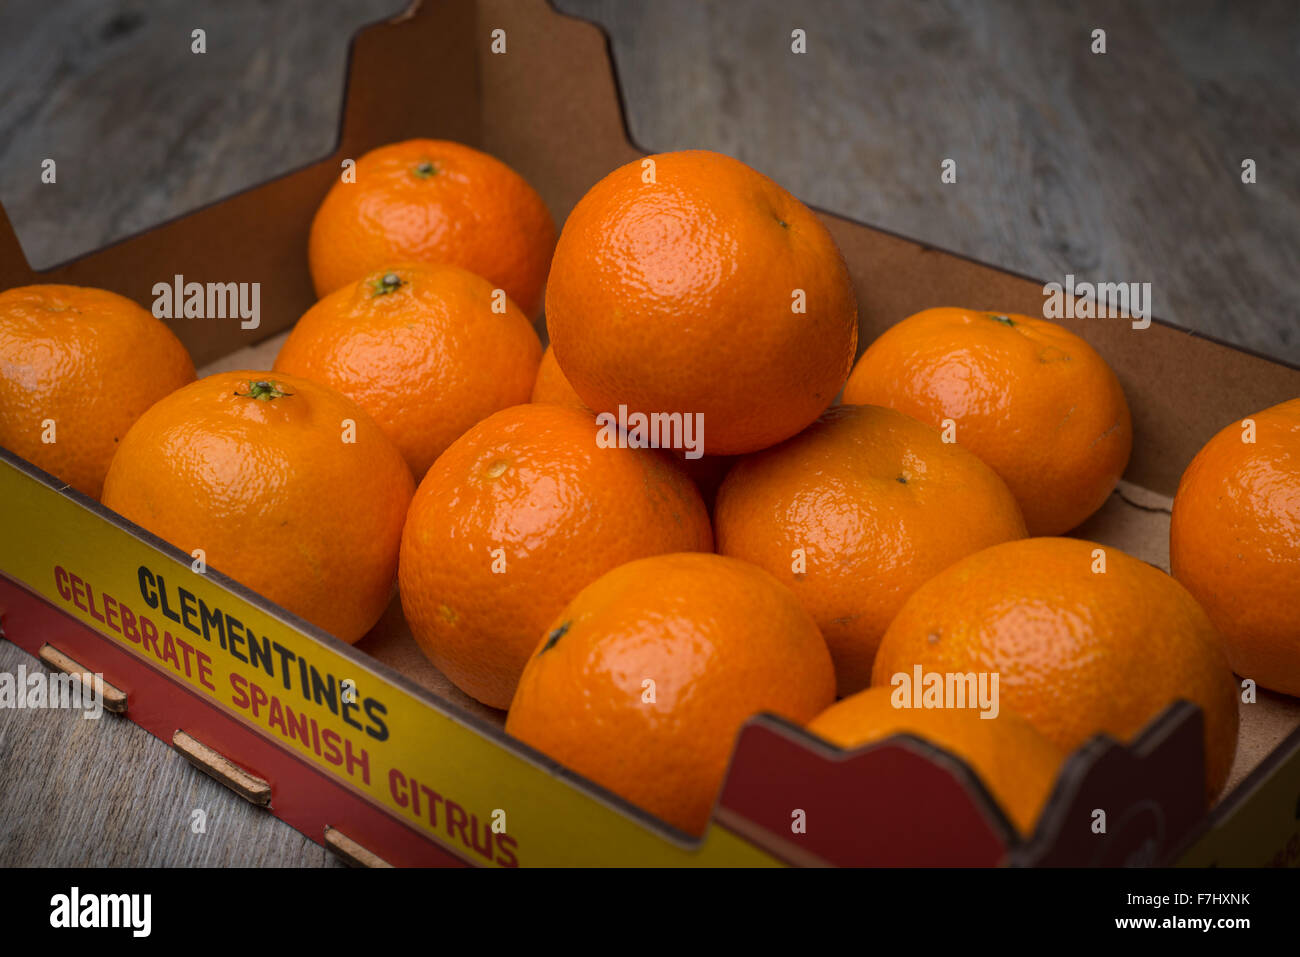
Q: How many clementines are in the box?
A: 13